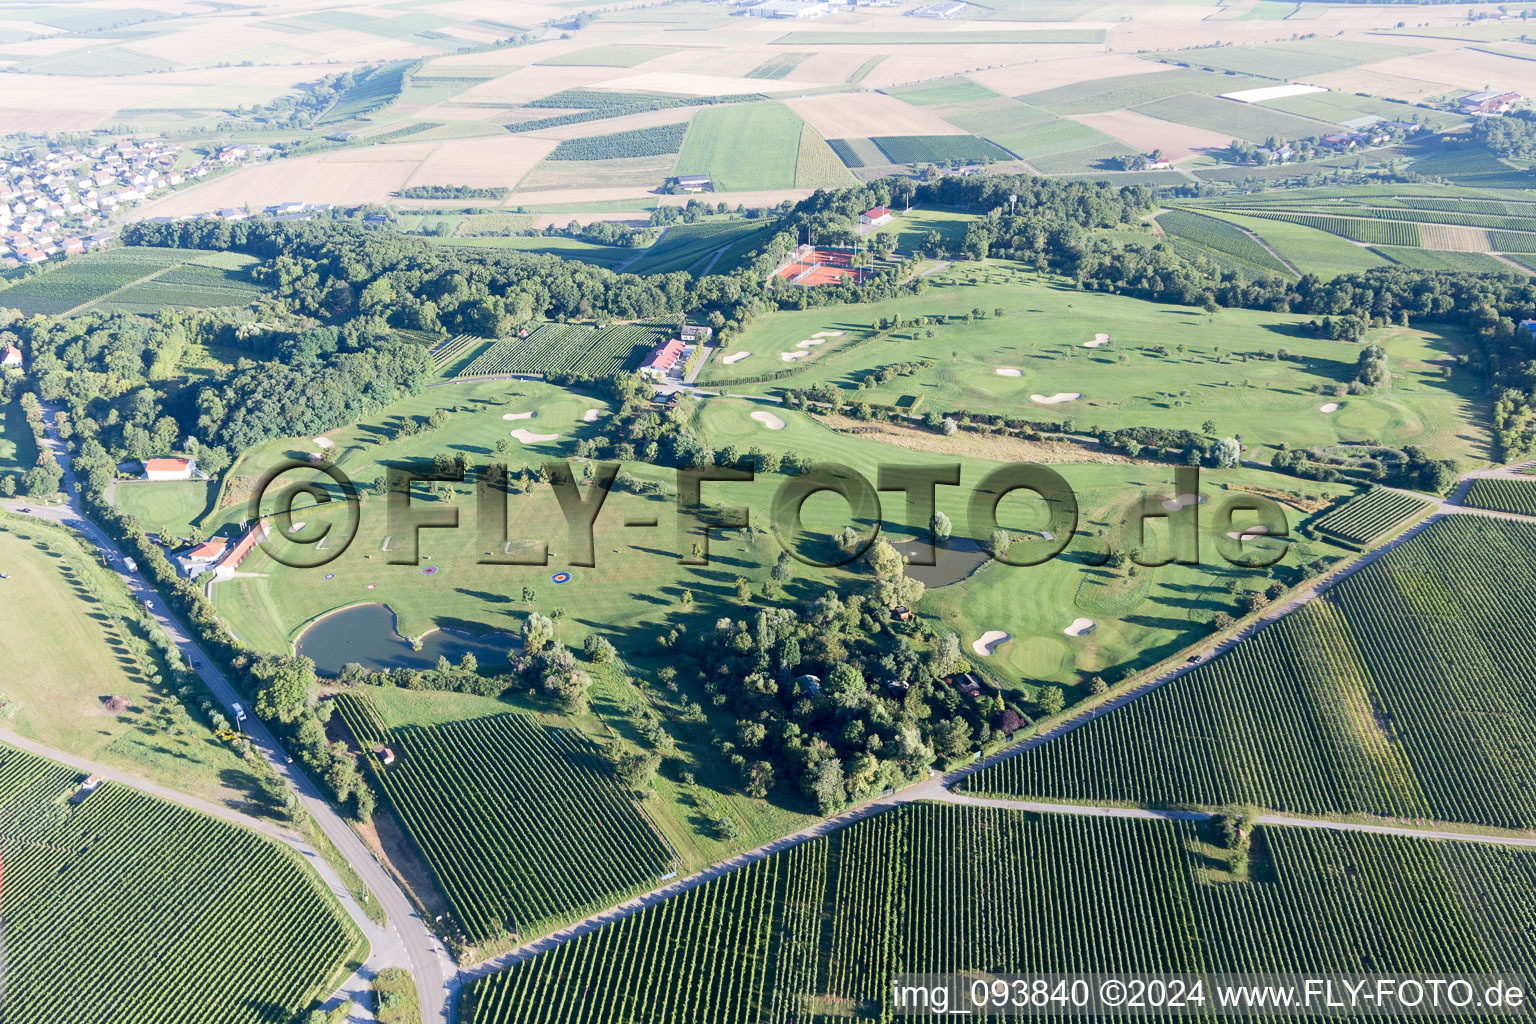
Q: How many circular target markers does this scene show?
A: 4